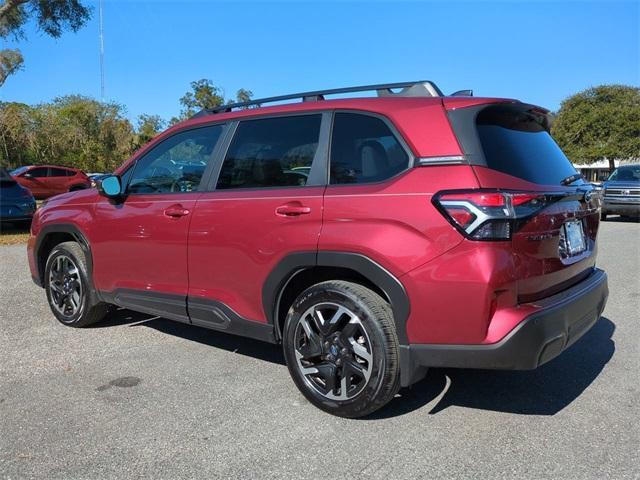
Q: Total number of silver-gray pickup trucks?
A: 1